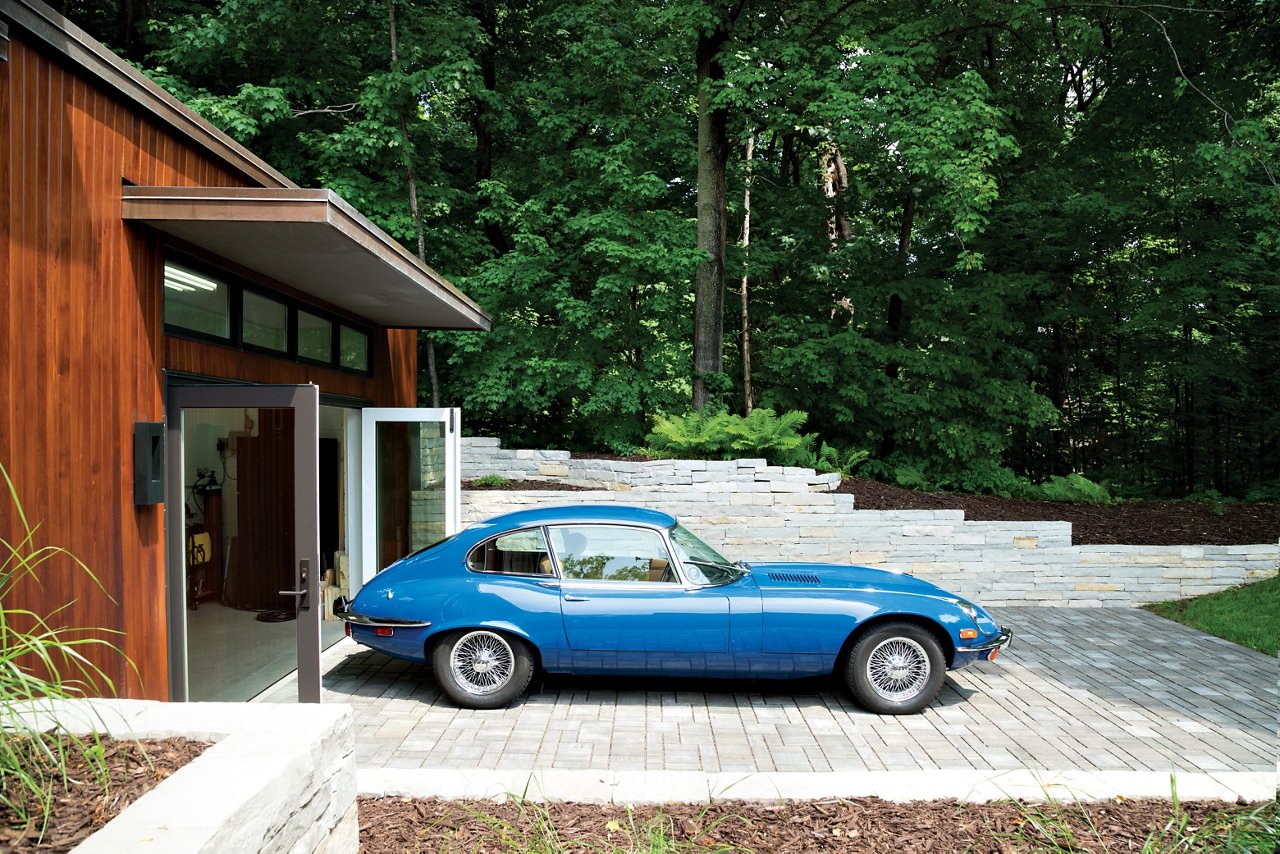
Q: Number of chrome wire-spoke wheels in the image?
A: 2